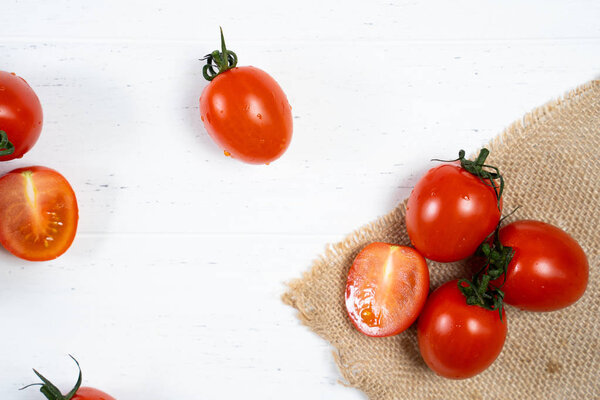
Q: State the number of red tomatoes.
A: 8